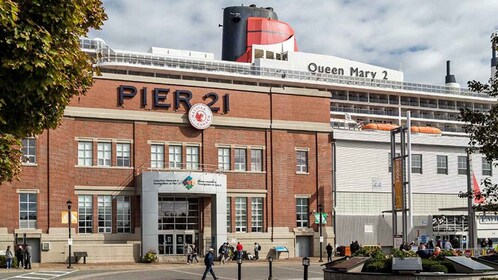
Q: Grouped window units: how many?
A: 5